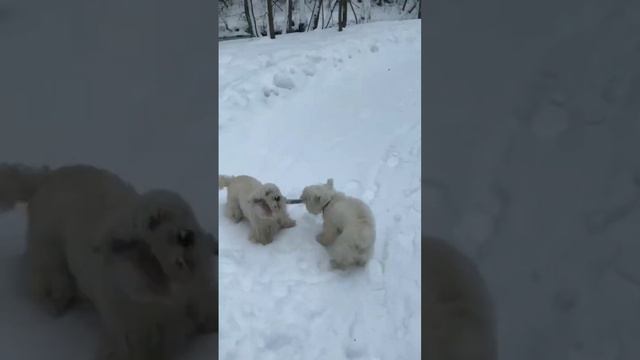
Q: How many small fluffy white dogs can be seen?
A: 2